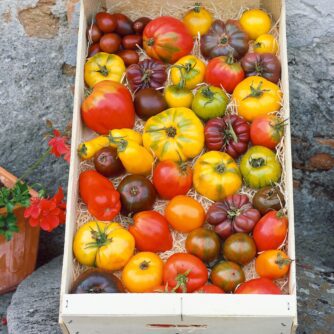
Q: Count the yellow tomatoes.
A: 14